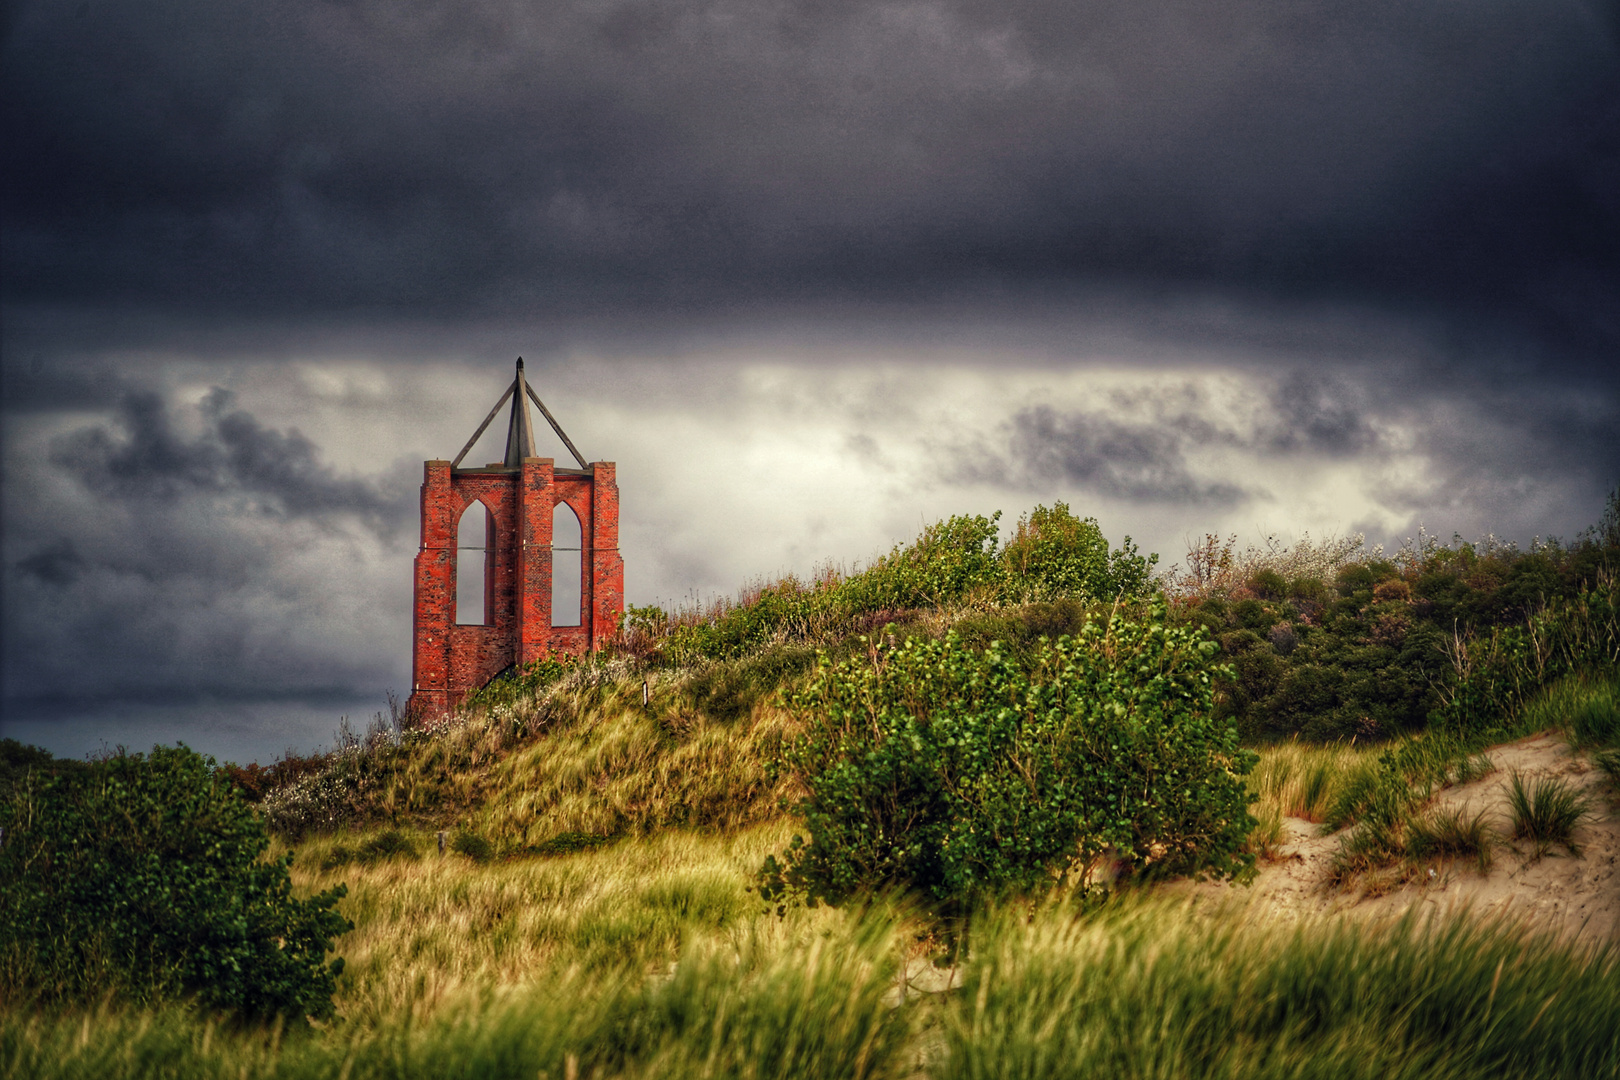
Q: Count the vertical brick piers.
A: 3